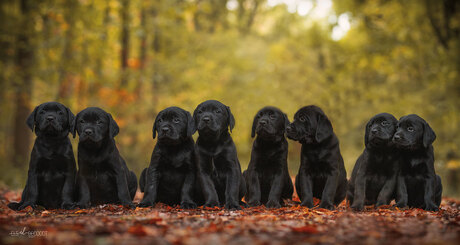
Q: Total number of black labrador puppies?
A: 8